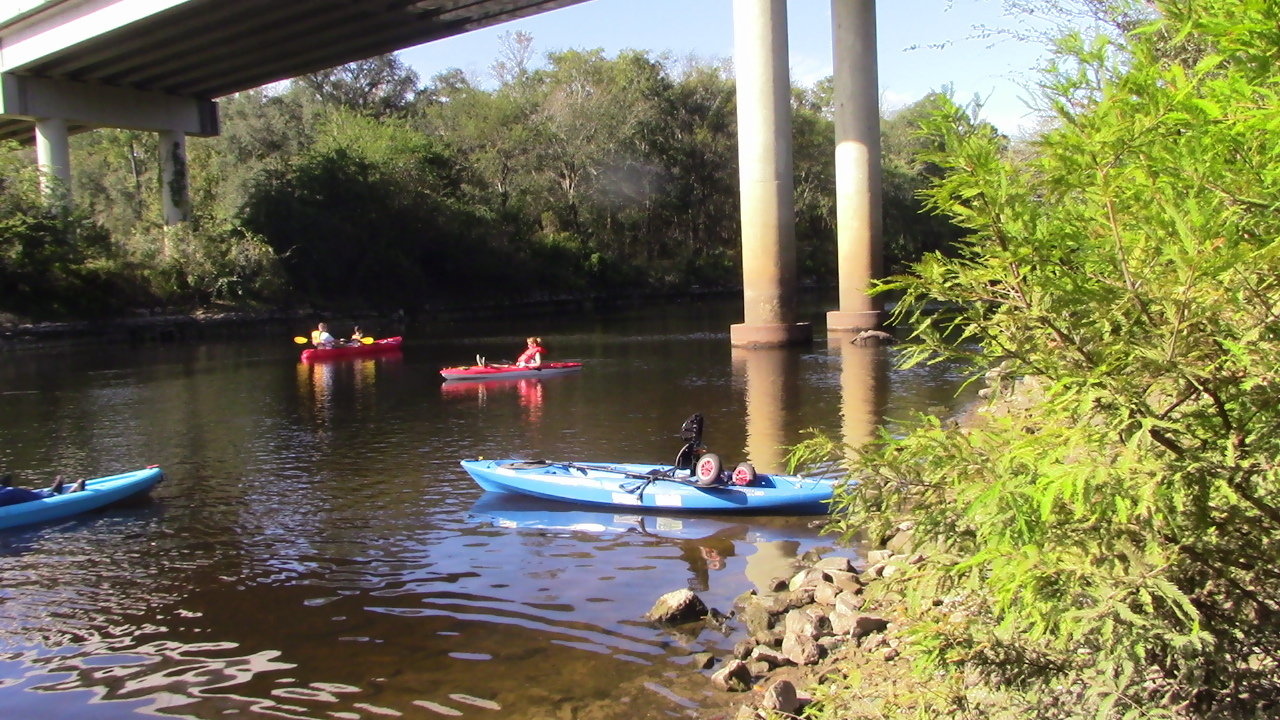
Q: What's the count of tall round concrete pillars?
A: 4